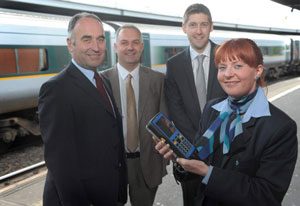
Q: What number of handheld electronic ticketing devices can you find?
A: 1